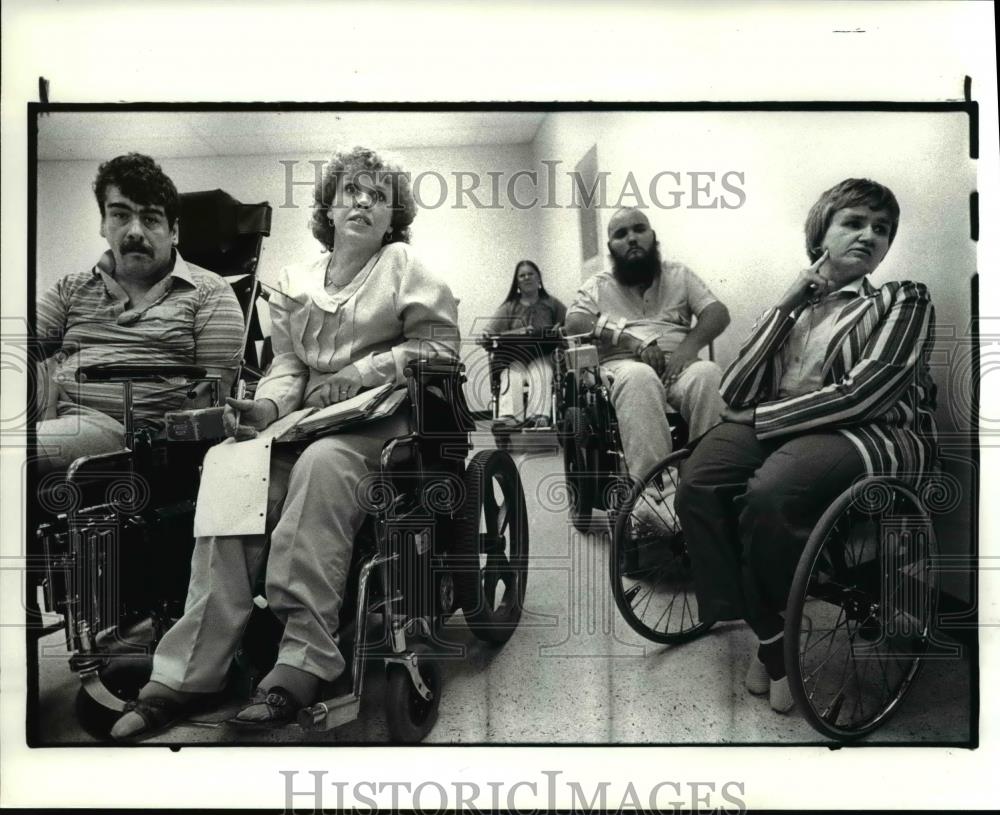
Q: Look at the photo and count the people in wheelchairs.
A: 5